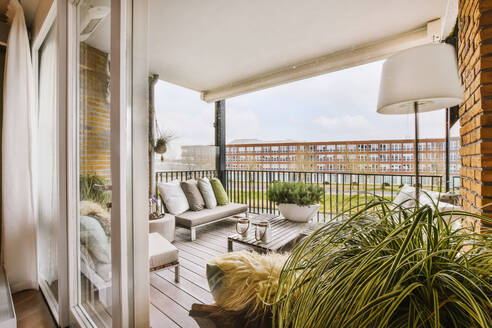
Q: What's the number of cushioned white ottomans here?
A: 1